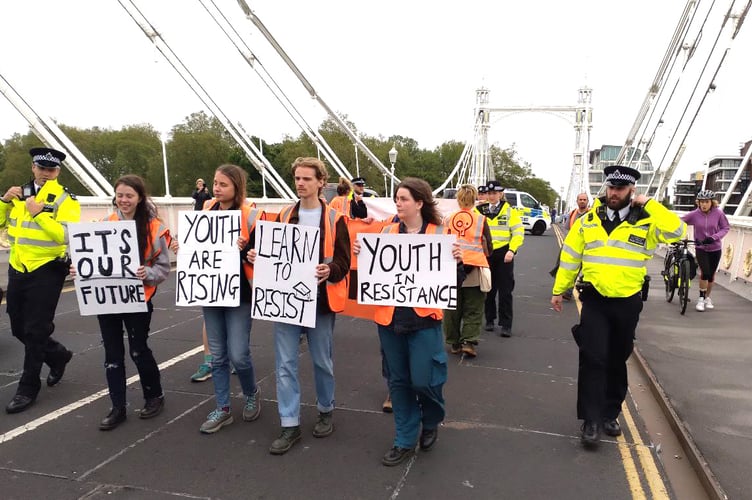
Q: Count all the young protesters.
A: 4